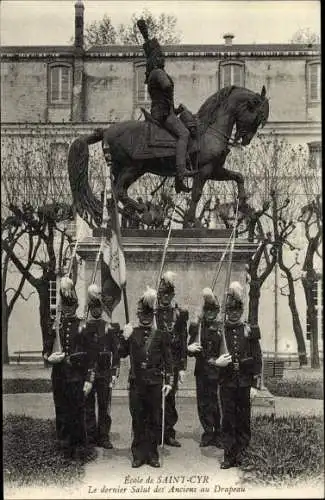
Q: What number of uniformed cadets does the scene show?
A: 6